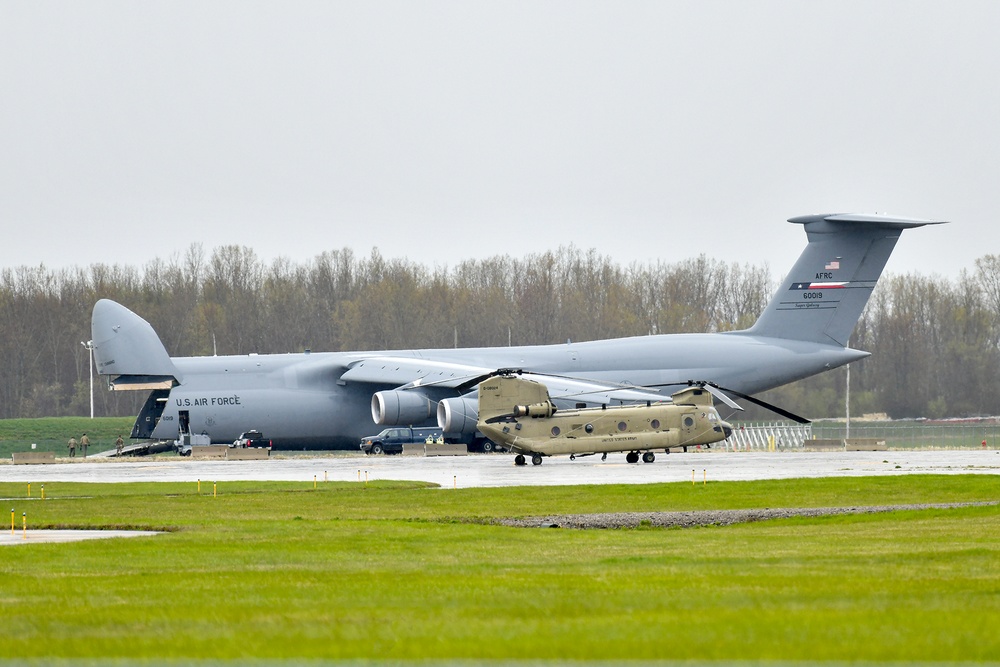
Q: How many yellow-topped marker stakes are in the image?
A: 13